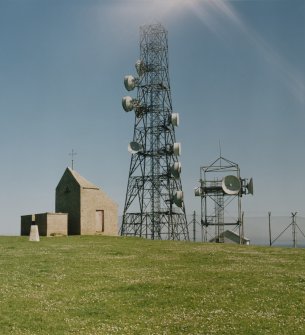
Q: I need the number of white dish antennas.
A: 11